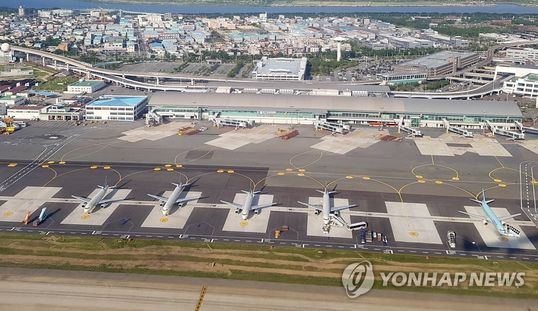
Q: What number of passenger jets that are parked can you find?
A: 5